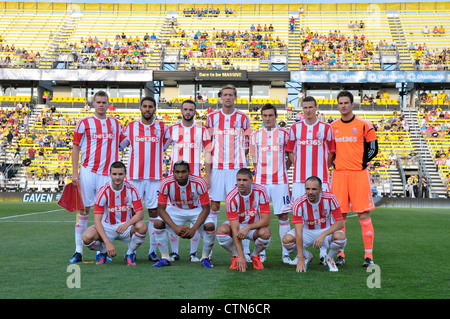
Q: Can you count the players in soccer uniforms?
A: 11